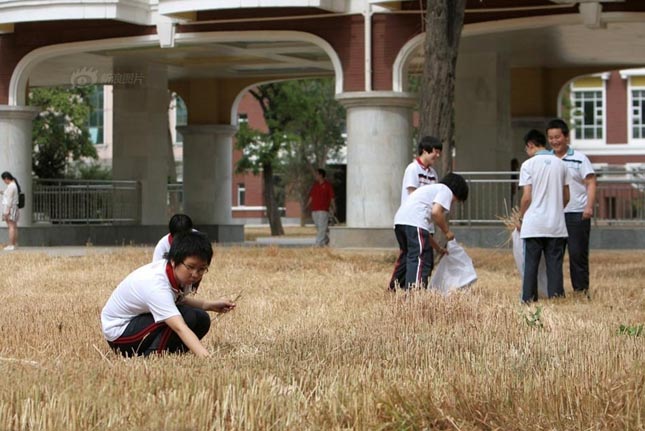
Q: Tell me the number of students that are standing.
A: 4